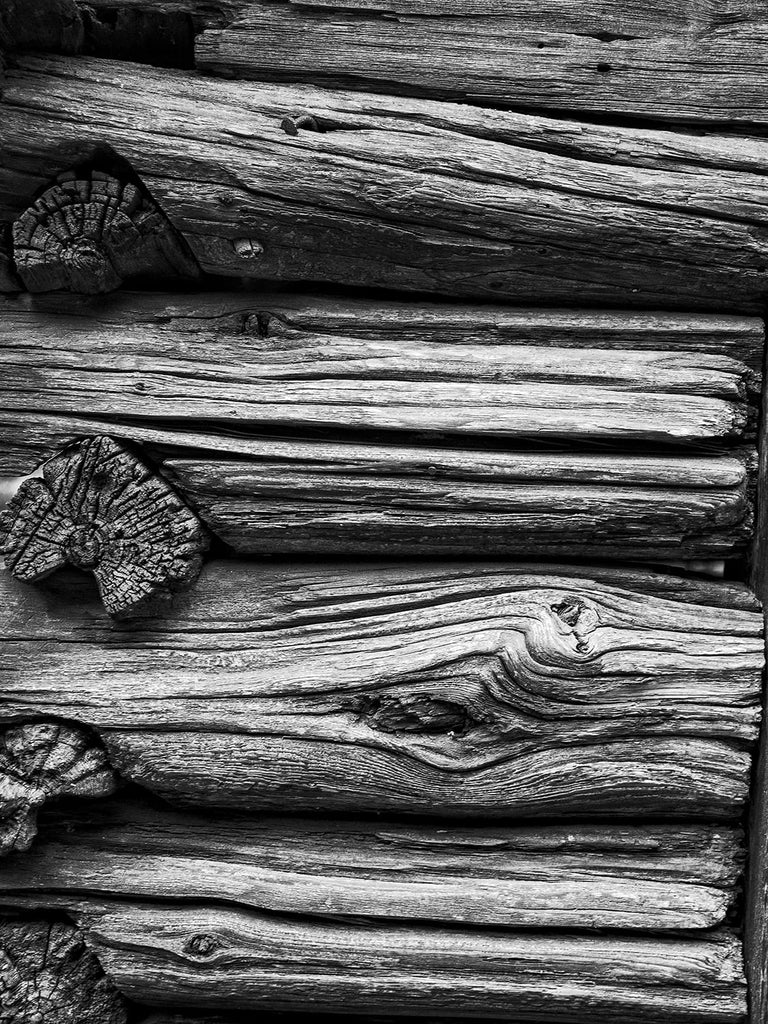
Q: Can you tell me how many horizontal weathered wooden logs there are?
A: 5